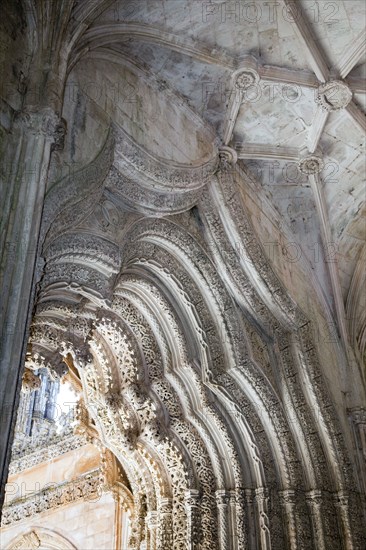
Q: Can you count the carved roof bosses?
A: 4